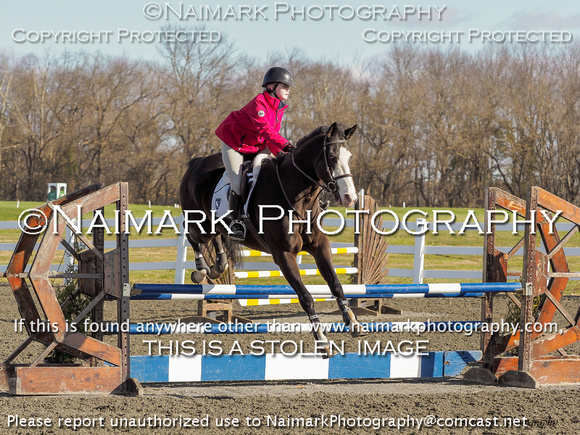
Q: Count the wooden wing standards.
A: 6